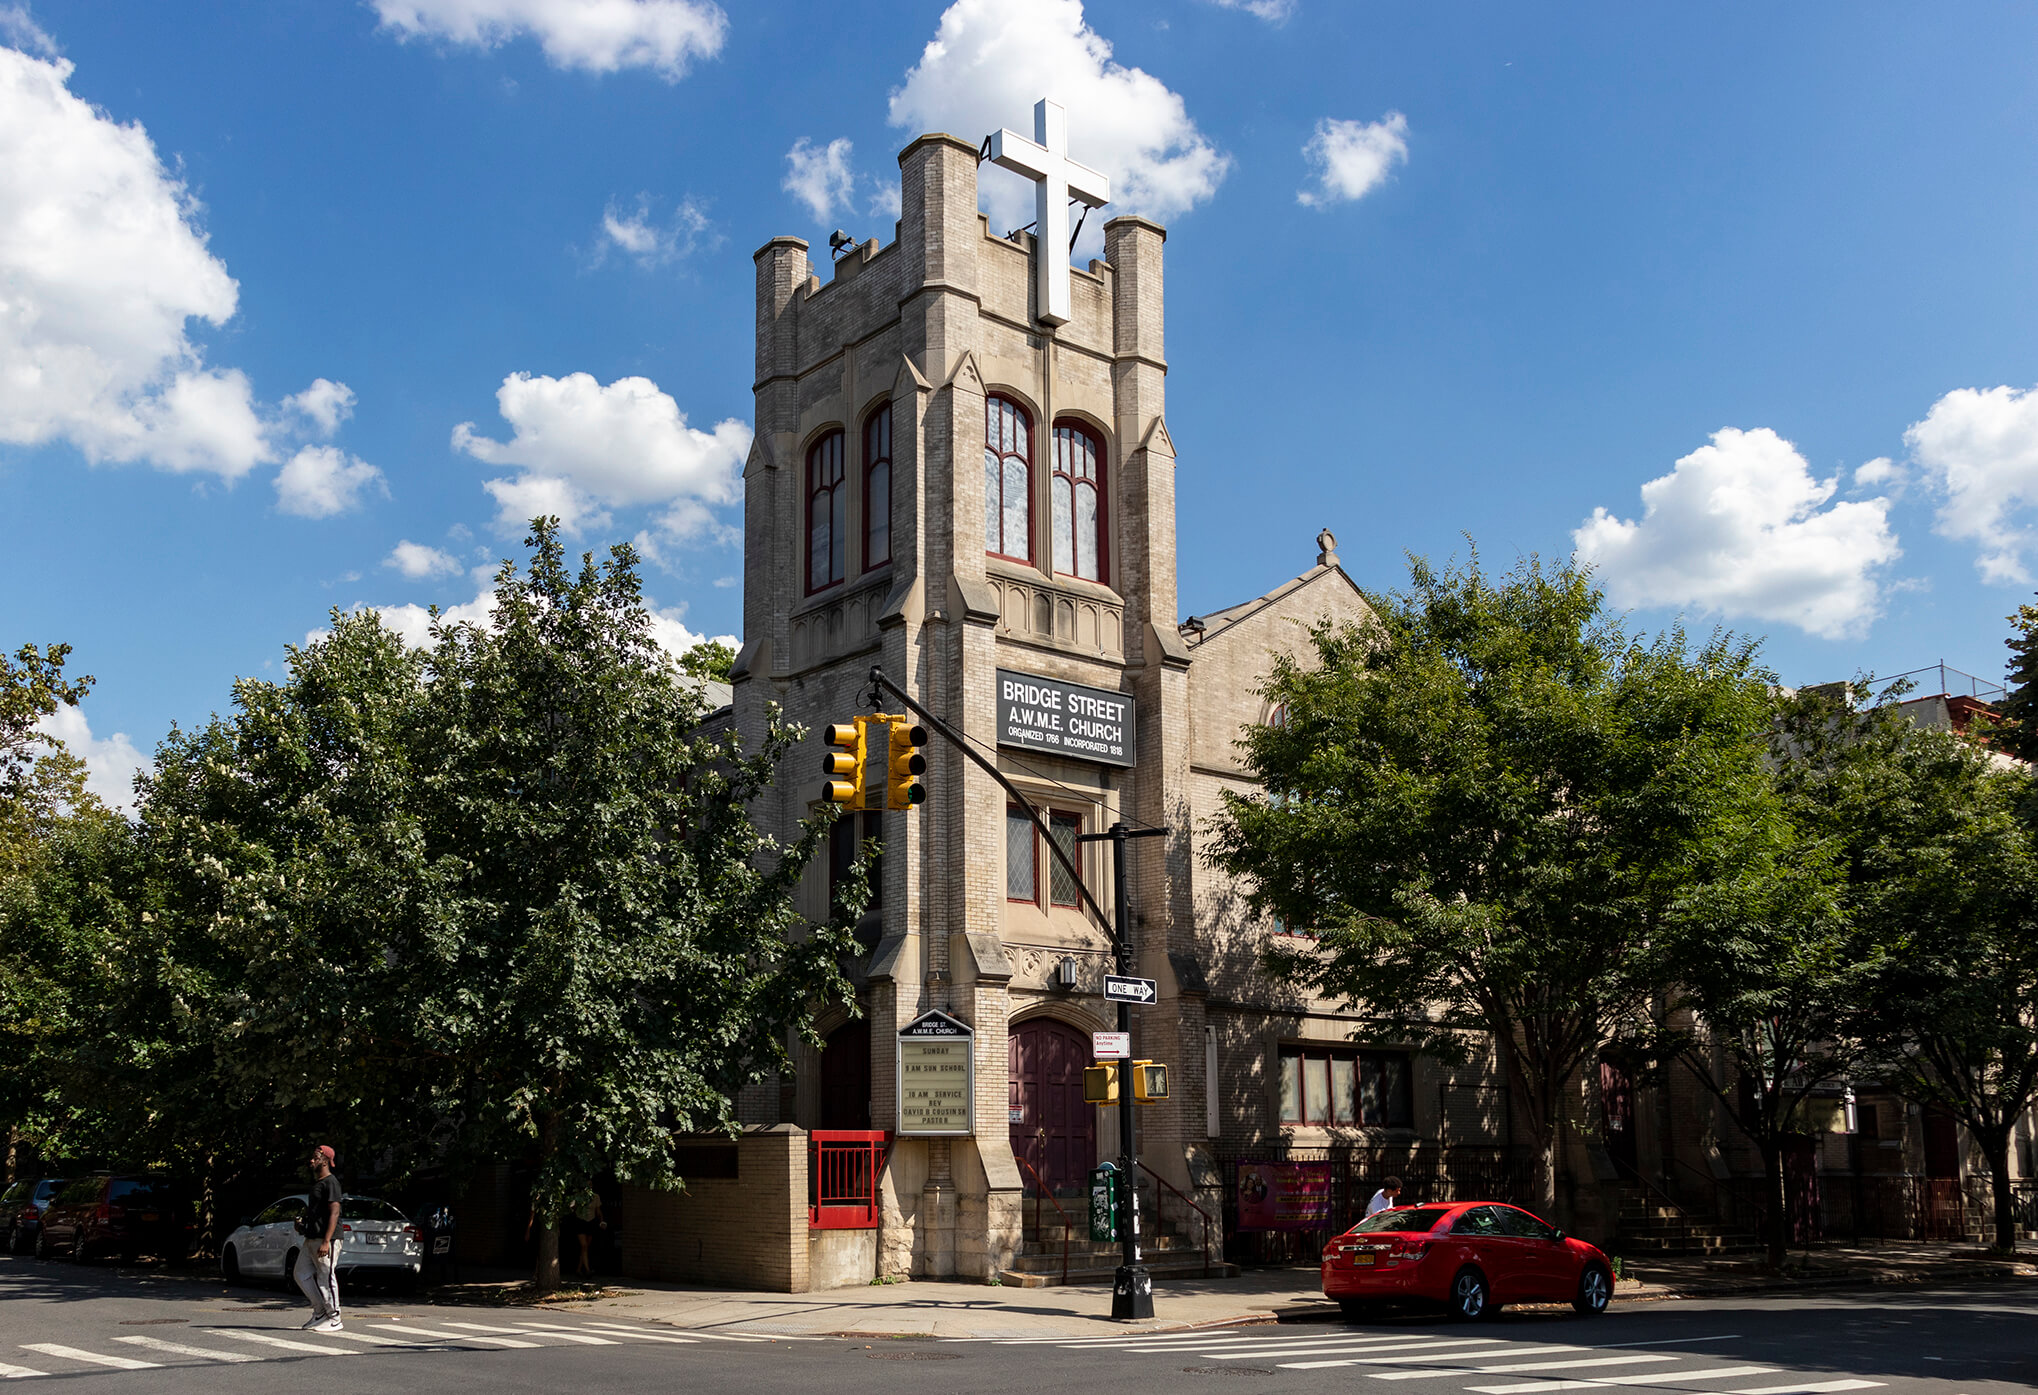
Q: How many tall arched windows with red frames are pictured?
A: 4